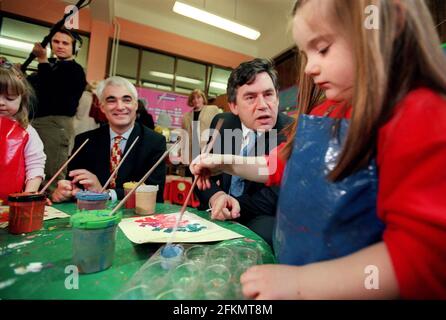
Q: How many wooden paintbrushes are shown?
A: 4